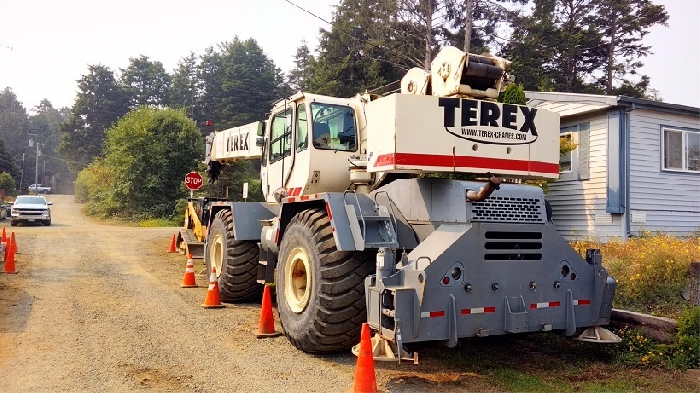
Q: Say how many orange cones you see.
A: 9